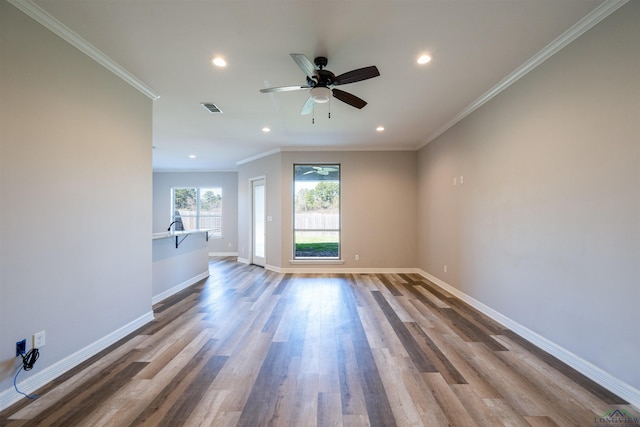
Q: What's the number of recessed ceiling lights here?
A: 5